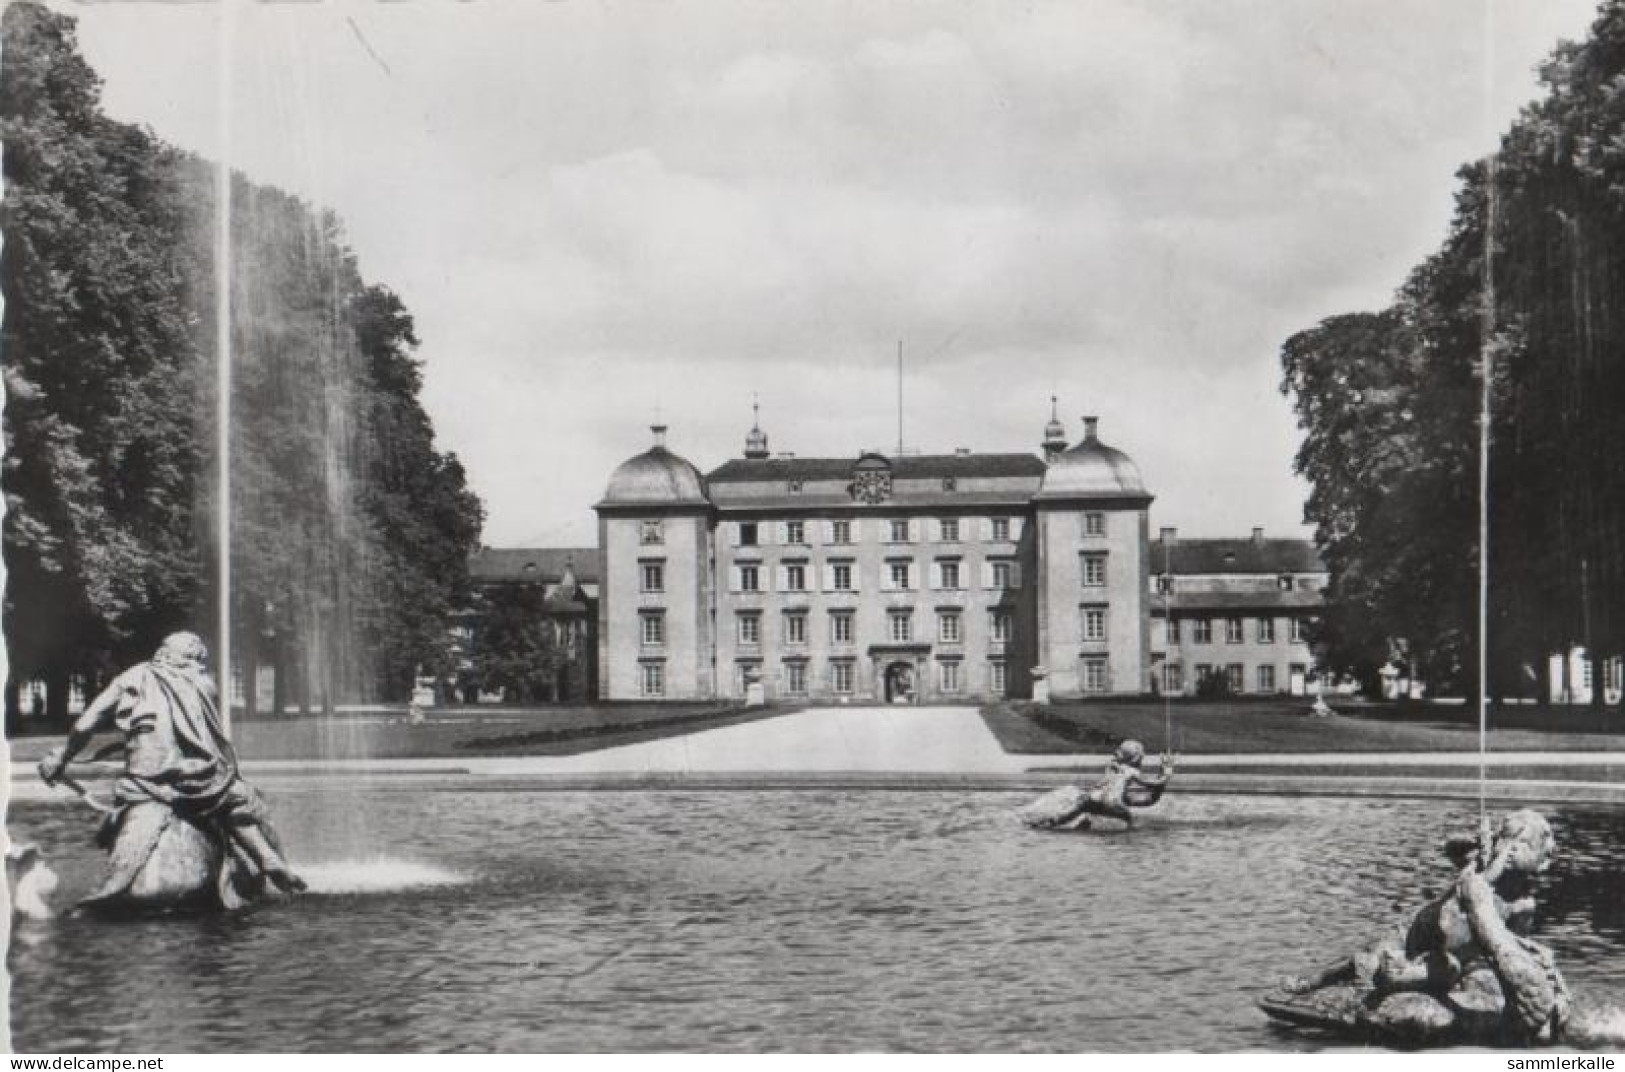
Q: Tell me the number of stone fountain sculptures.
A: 3